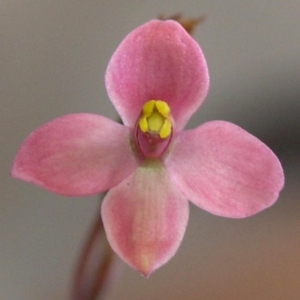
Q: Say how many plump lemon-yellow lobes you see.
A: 4